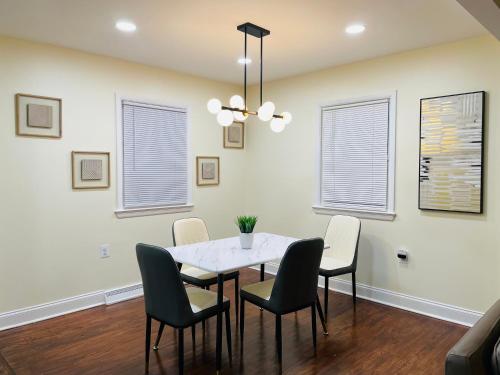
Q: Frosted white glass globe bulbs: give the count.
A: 8